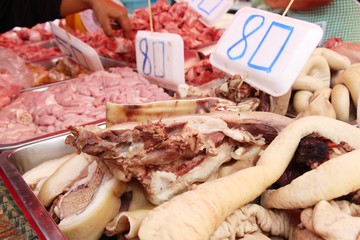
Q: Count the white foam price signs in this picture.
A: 4